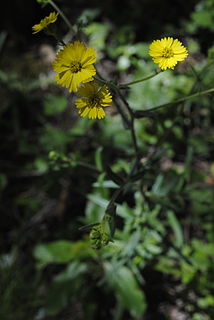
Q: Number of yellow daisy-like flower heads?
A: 4